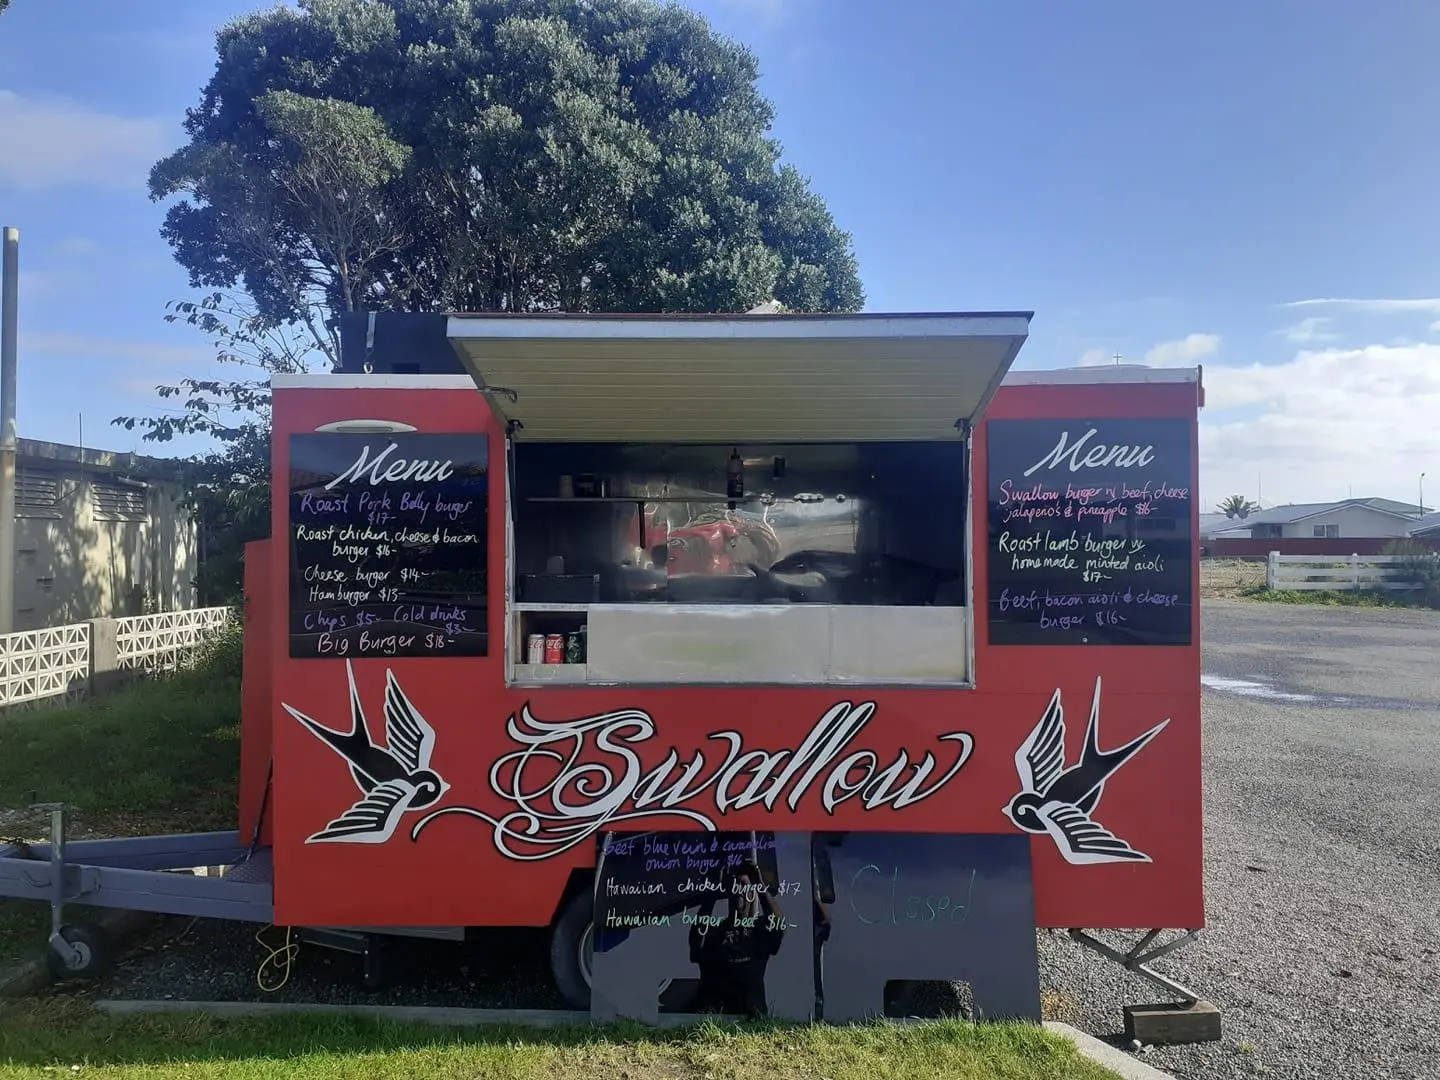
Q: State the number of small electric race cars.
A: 0